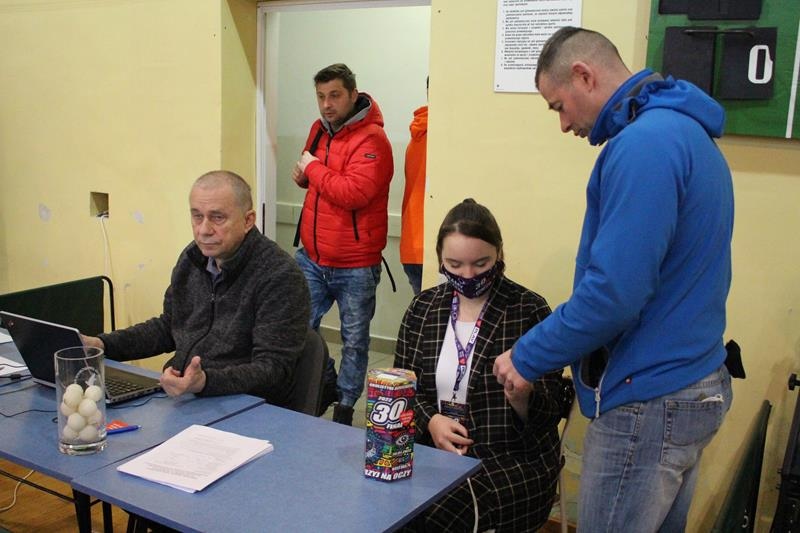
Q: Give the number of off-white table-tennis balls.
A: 9